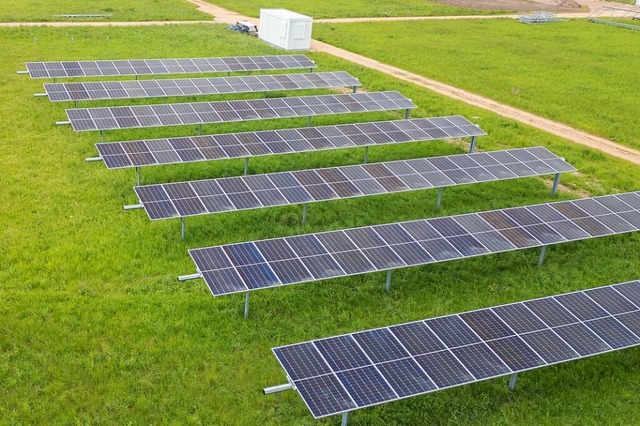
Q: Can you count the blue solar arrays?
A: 7